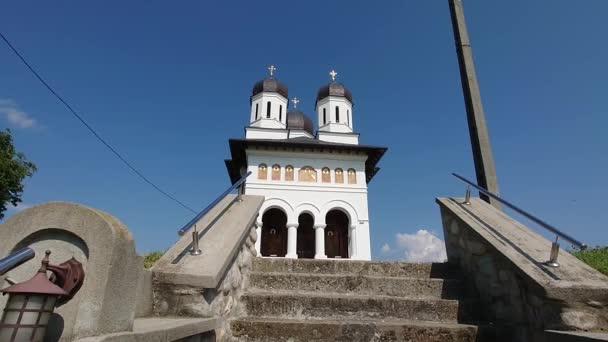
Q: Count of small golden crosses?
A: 3